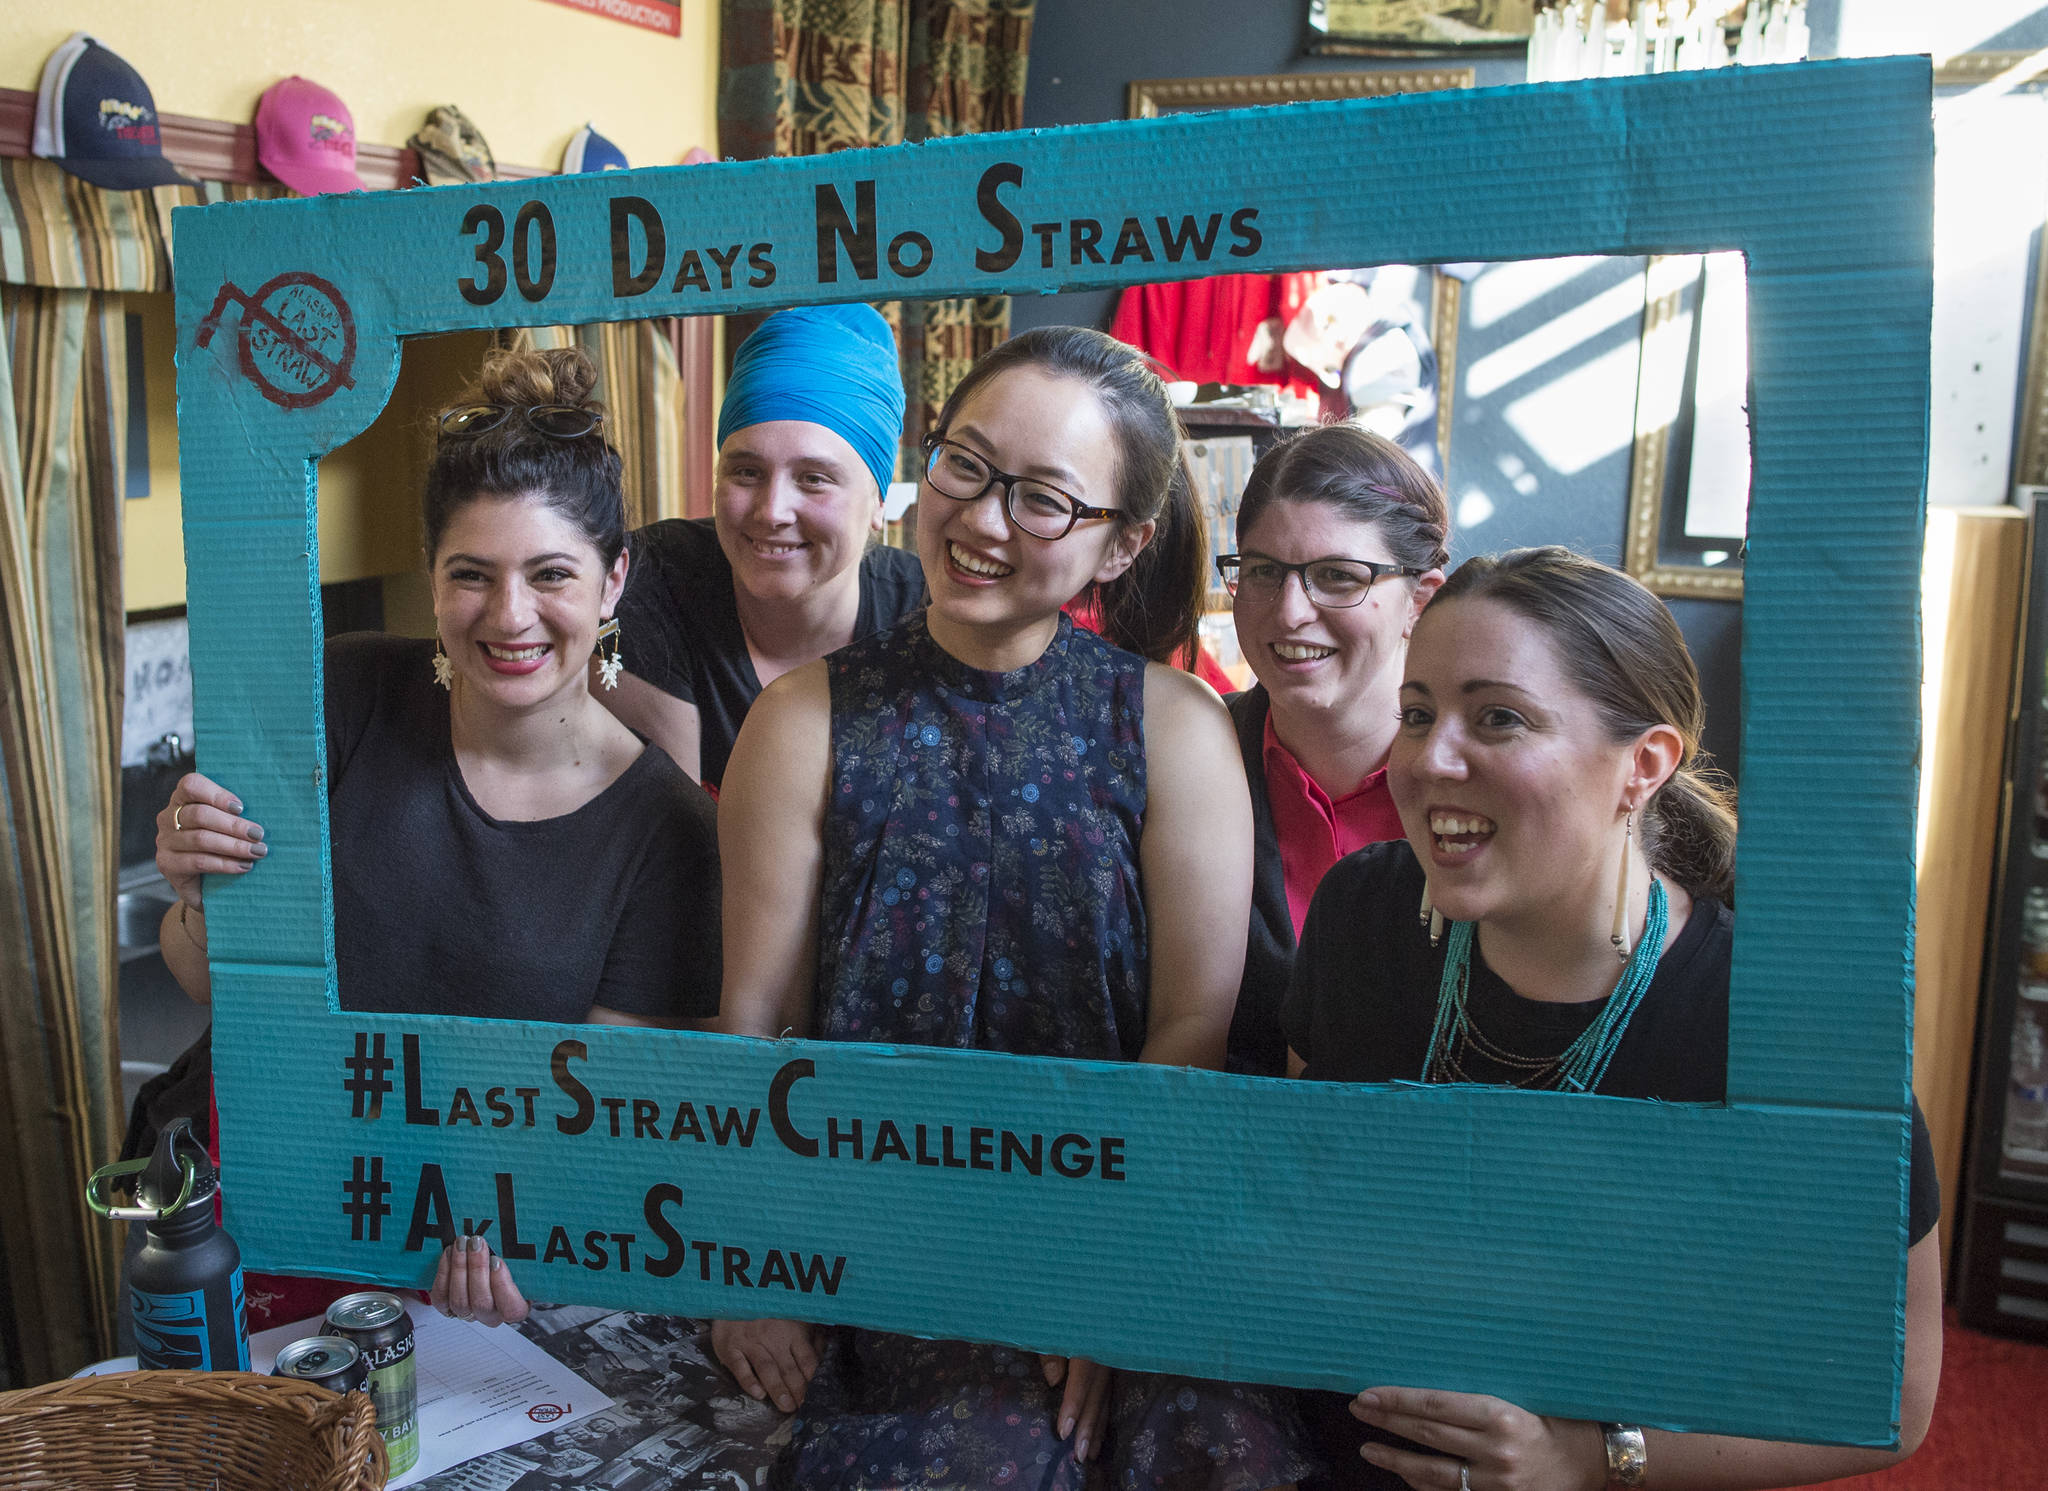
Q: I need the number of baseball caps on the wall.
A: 5